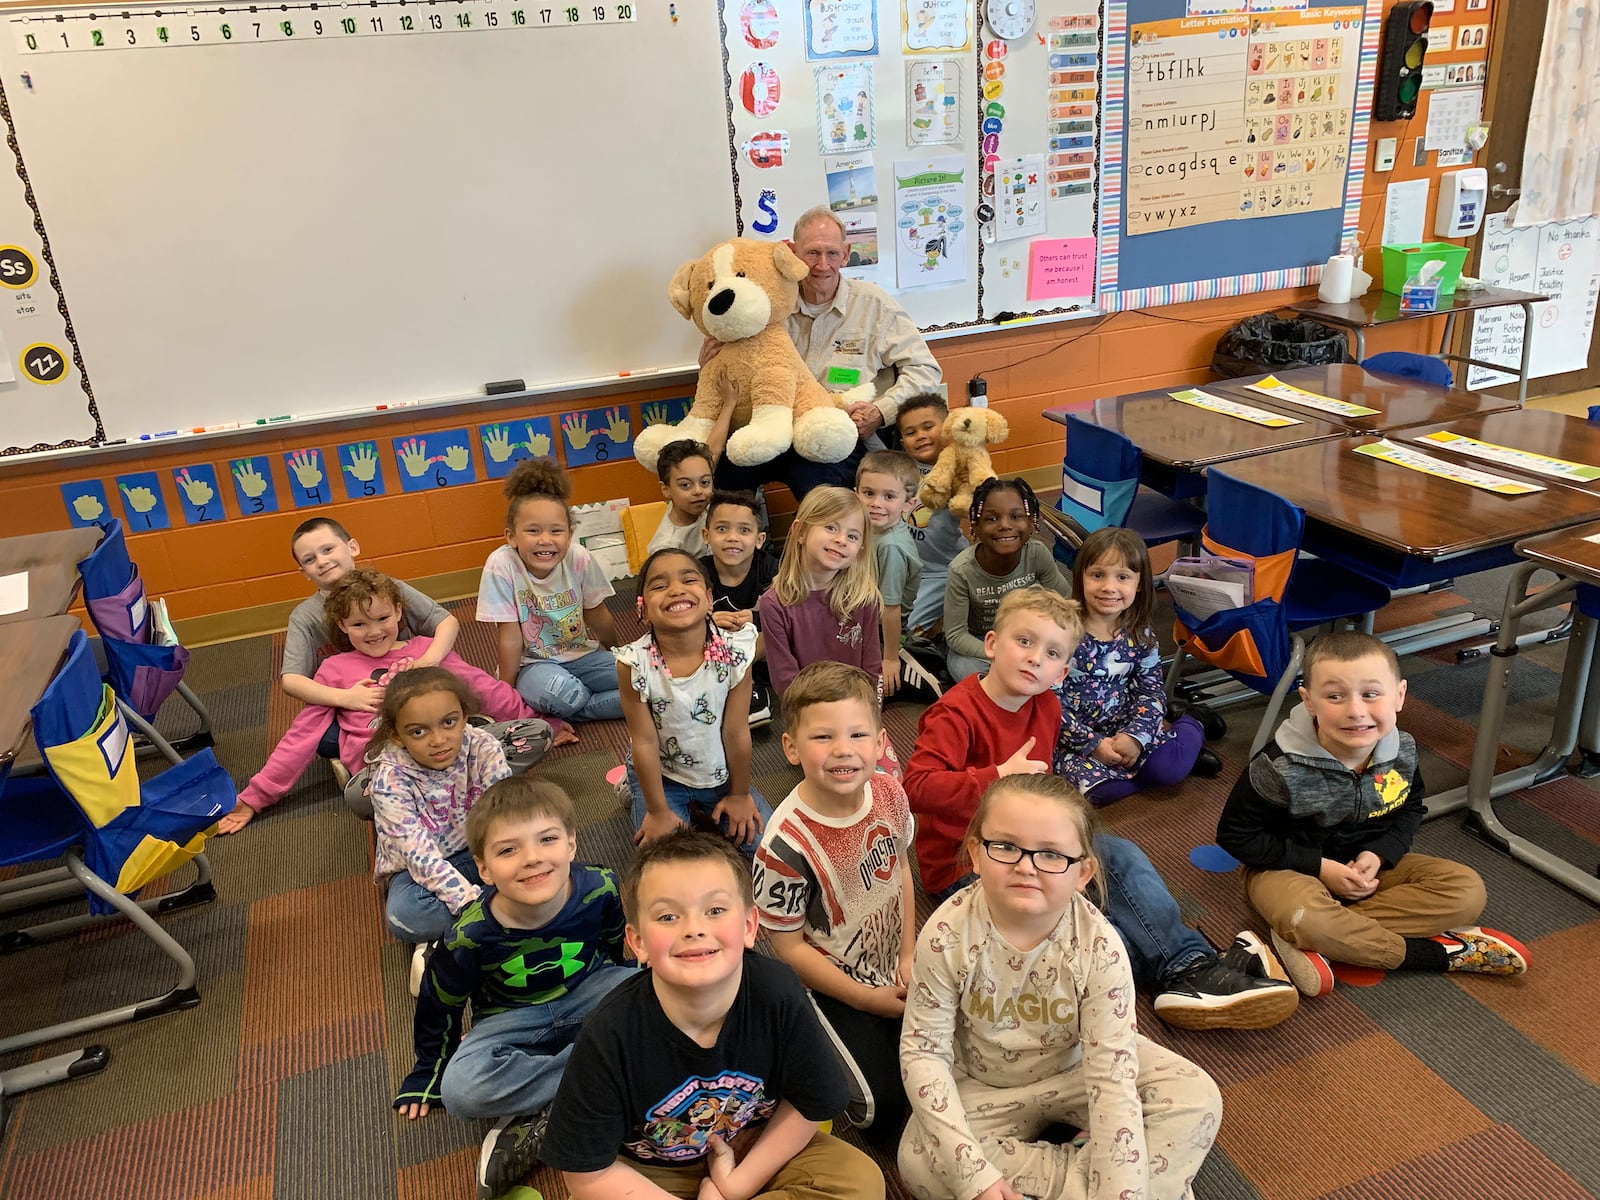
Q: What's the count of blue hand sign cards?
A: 10